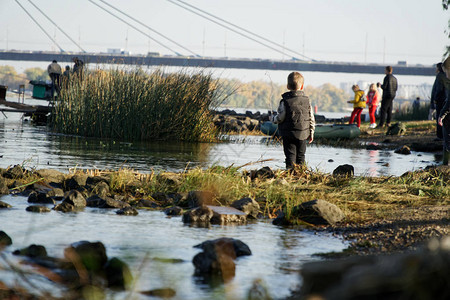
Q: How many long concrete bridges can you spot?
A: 1